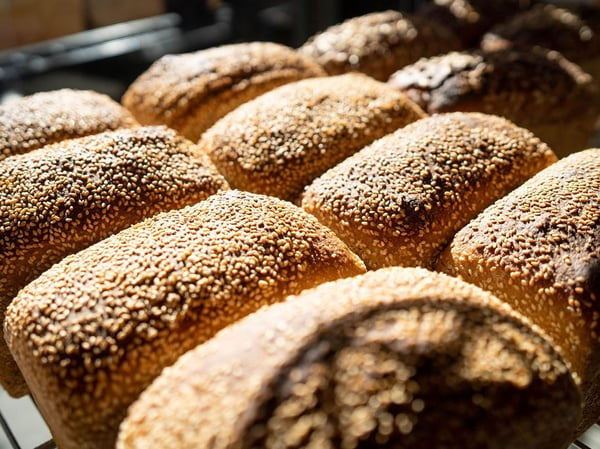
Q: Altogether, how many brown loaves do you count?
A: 12